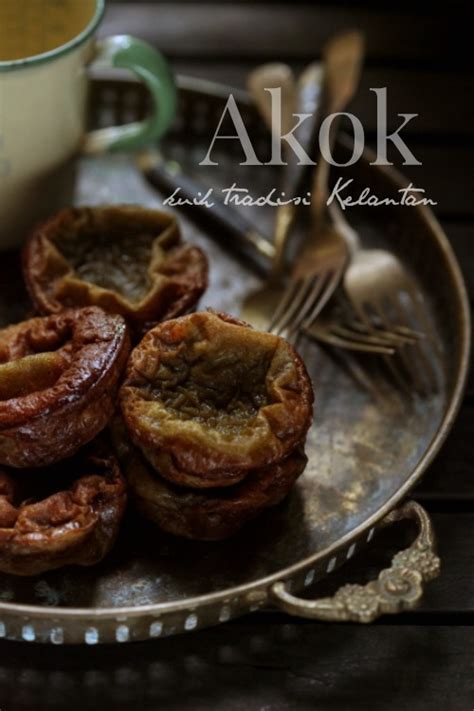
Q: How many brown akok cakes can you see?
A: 5